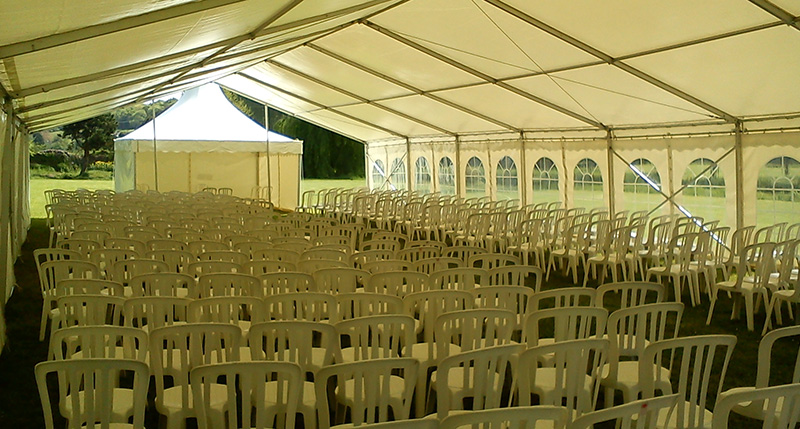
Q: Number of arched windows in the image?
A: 11